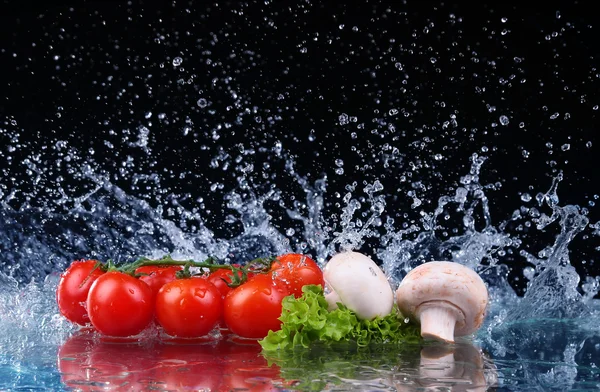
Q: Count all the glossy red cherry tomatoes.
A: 7